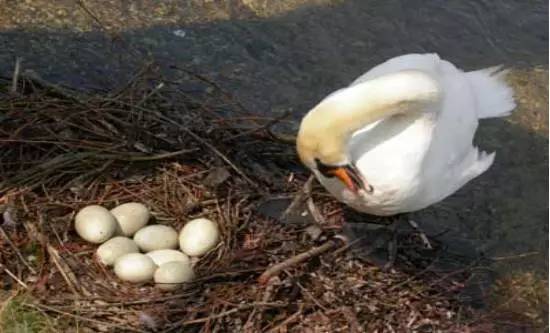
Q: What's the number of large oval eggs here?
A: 8